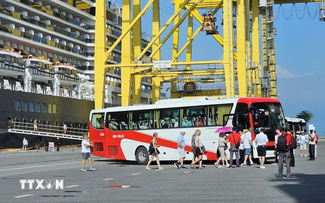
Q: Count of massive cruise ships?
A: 1